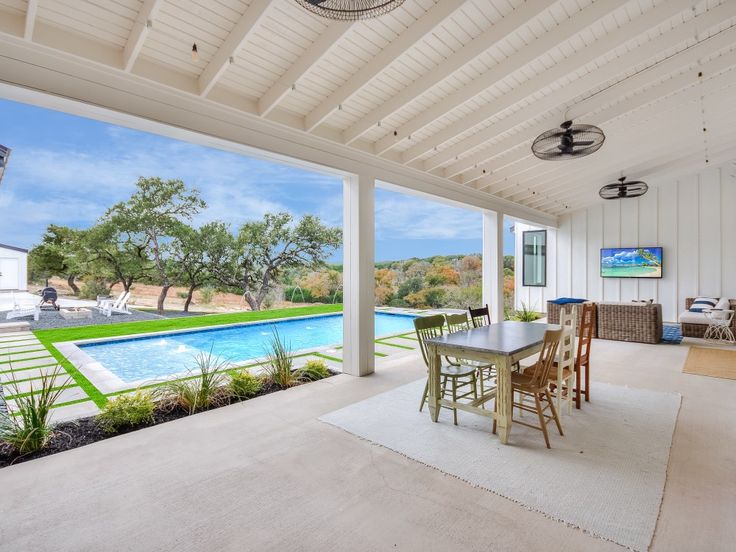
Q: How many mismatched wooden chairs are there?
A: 6